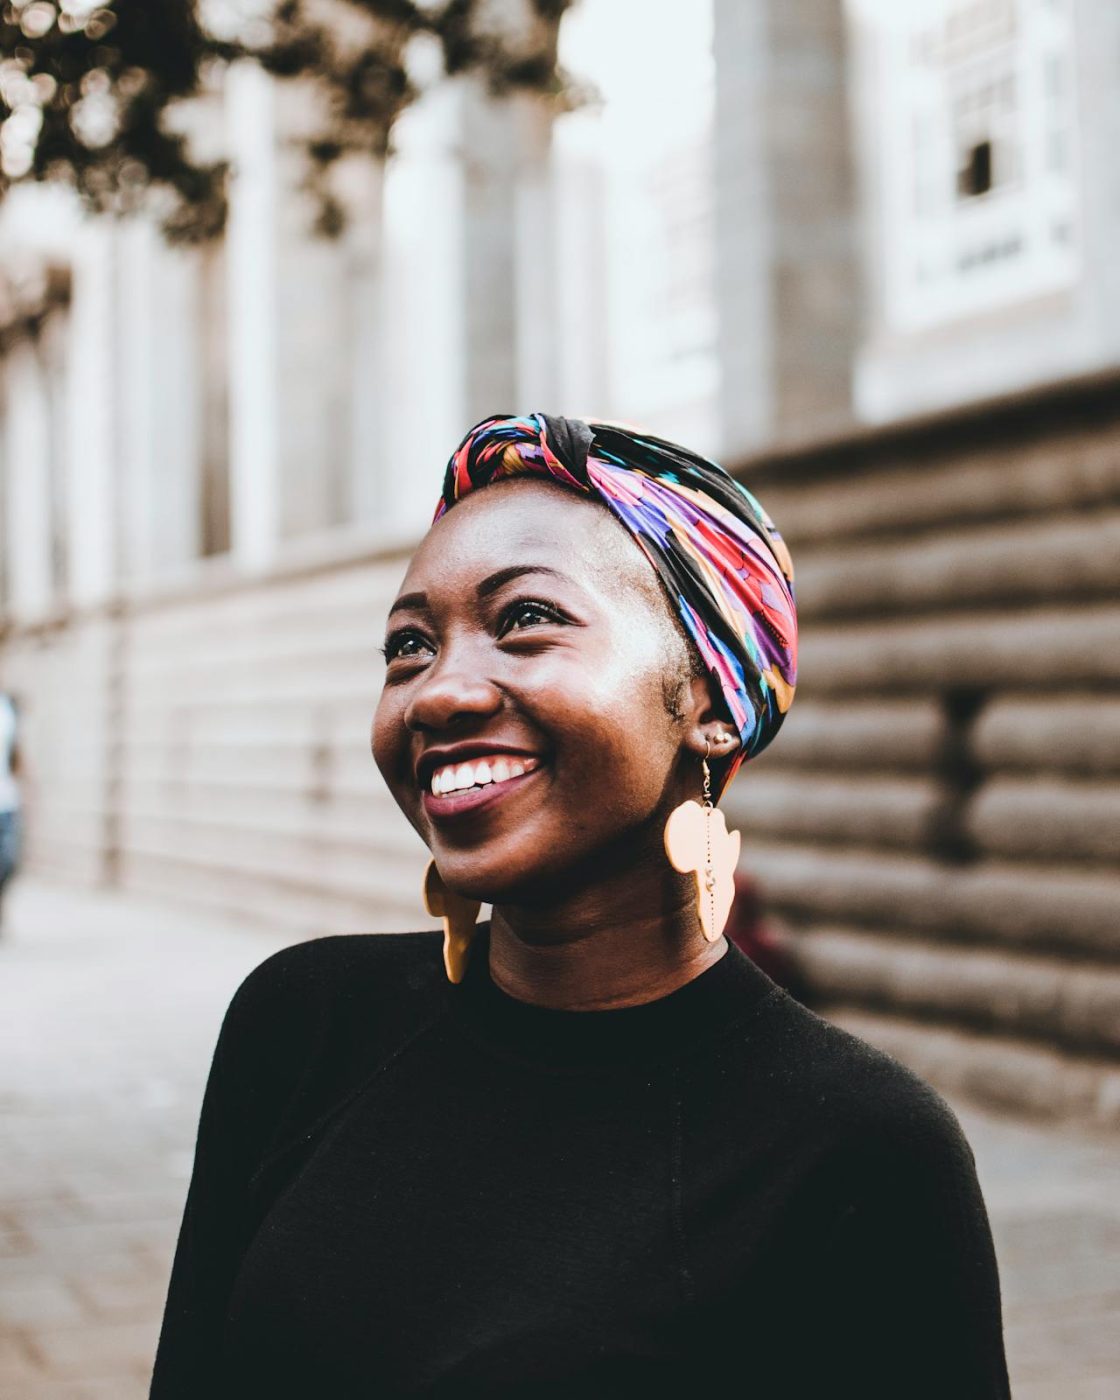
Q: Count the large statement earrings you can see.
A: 2